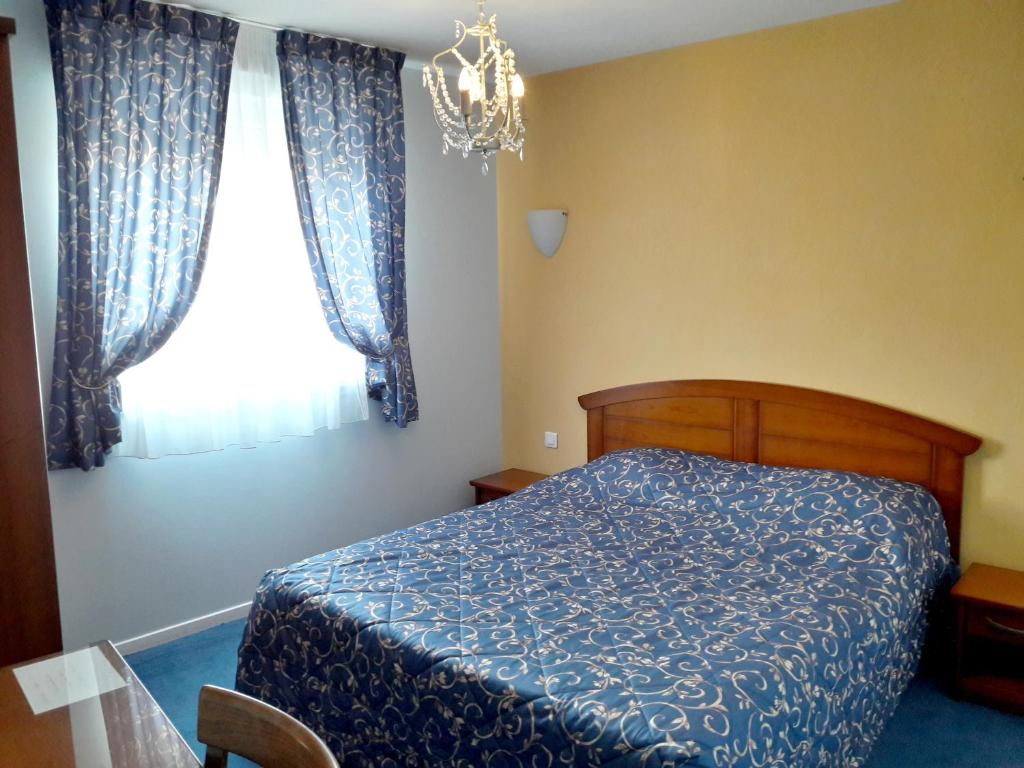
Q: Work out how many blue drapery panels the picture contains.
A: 2